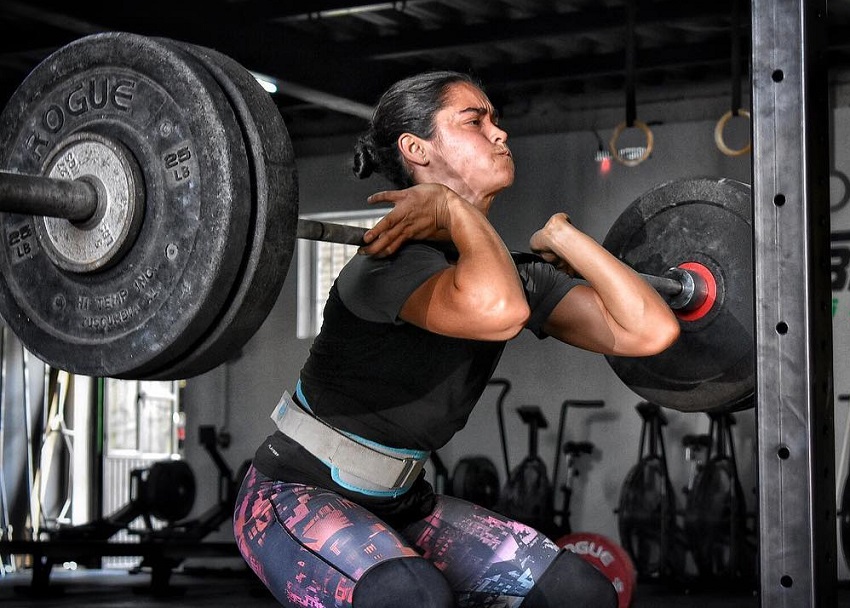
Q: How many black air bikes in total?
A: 3